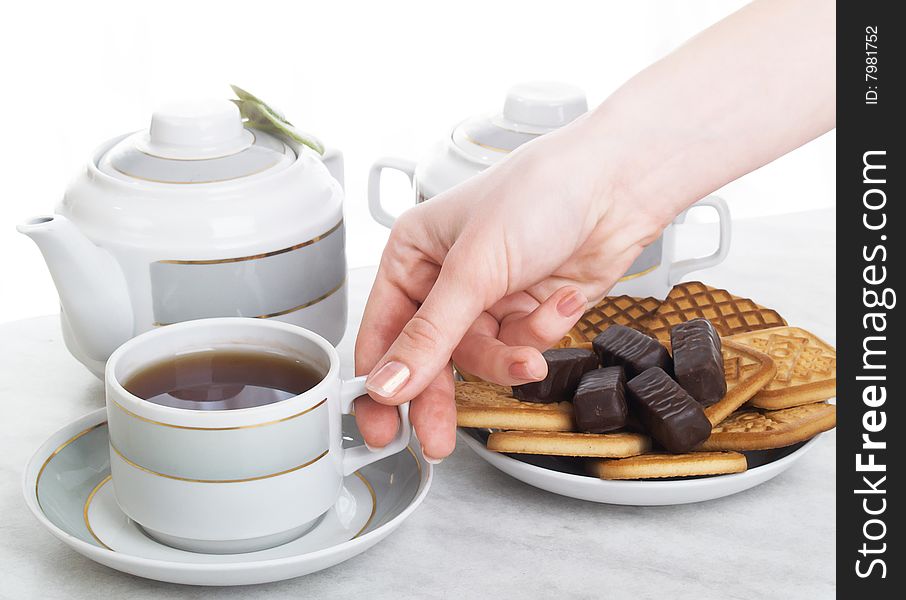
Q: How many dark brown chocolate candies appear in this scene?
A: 5